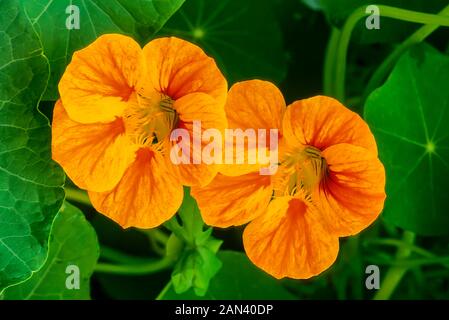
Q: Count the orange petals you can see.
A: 10